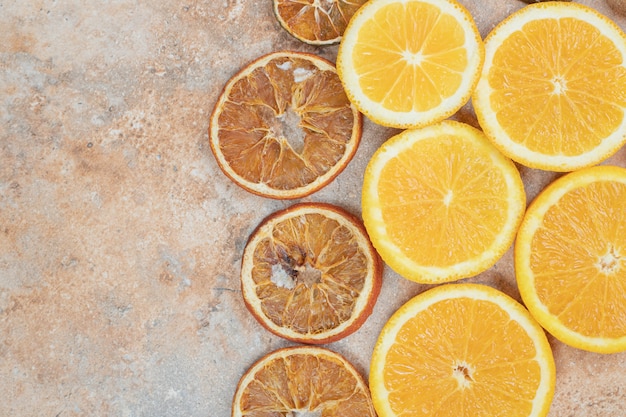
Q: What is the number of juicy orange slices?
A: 5